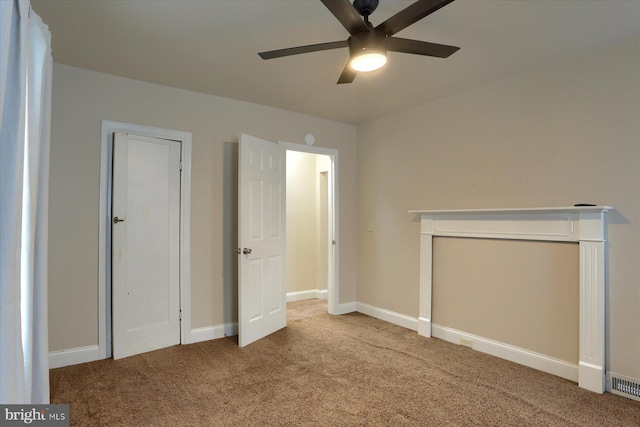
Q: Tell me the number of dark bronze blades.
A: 5